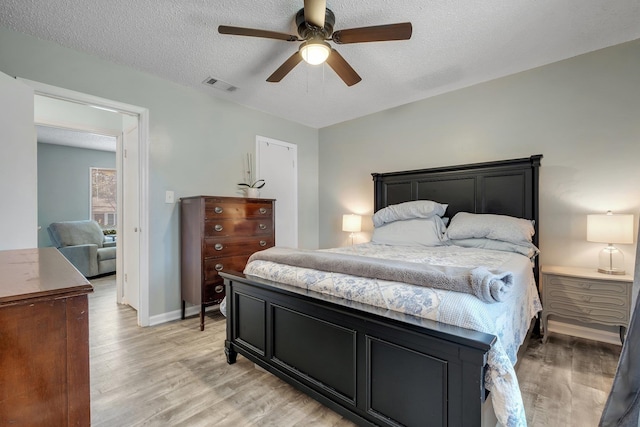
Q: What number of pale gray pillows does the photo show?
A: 4